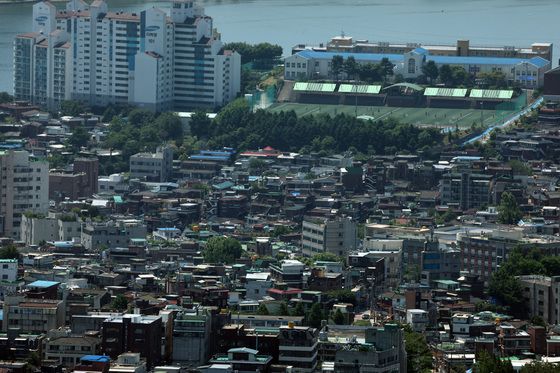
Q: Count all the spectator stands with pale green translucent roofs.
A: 4